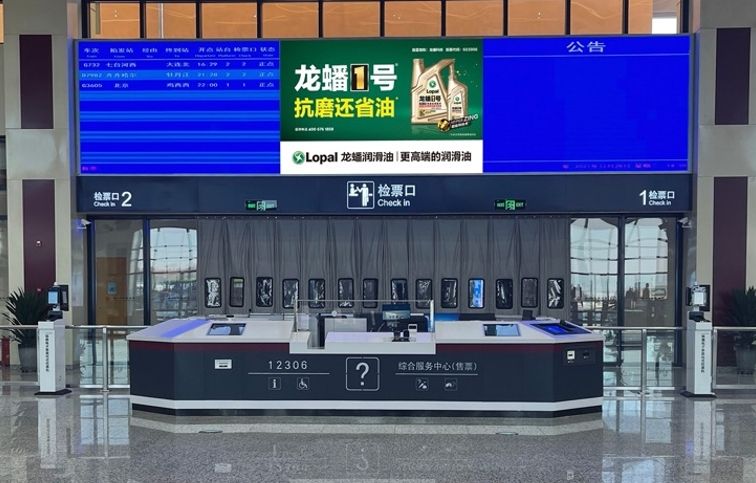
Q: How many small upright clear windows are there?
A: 14